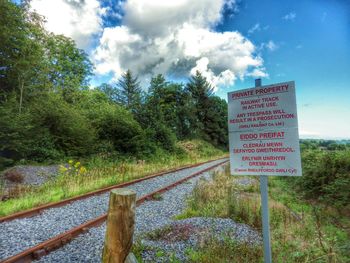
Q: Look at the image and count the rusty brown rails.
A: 2